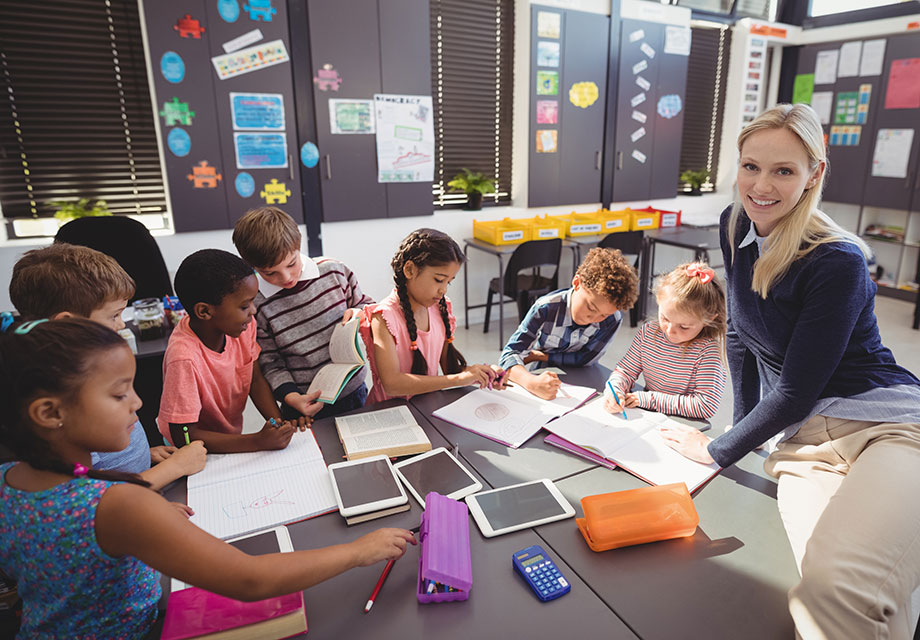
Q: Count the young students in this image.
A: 7